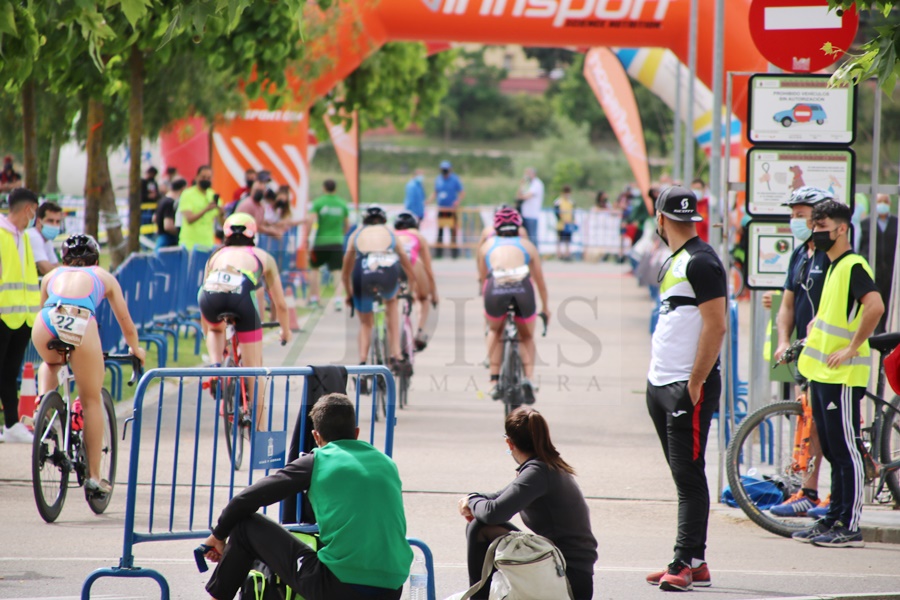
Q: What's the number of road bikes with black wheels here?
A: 5